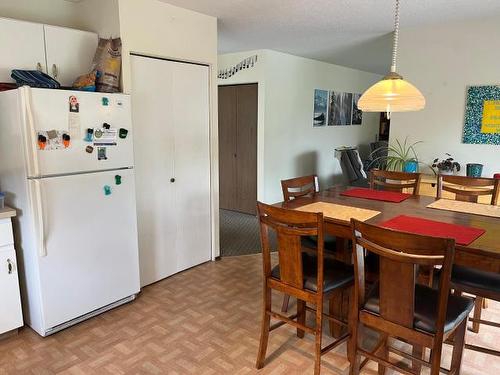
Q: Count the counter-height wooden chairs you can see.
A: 6